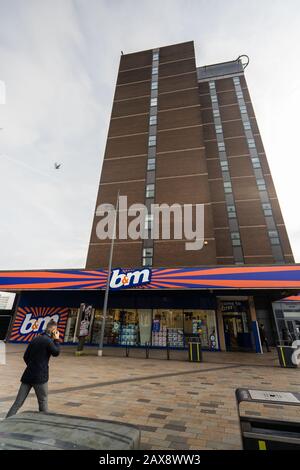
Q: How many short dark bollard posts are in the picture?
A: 3